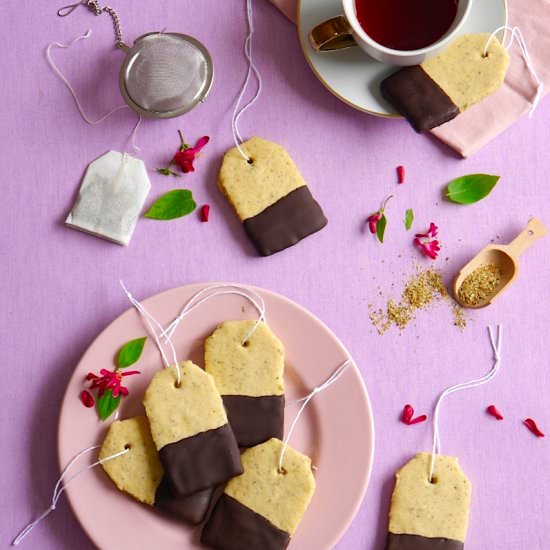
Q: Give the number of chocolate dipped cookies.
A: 7